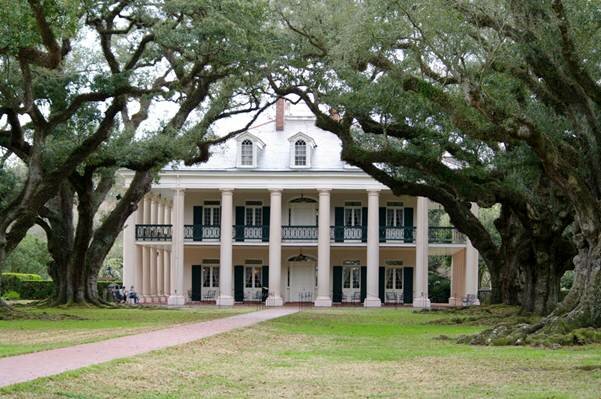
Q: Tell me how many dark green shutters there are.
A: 14